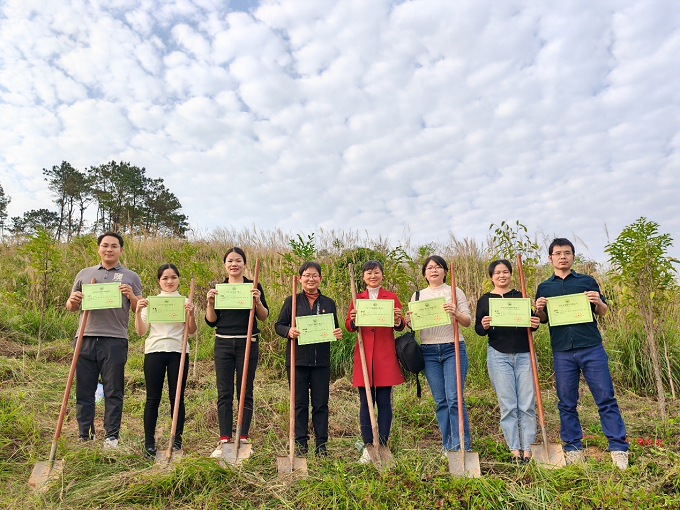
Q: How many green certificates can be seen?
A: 8